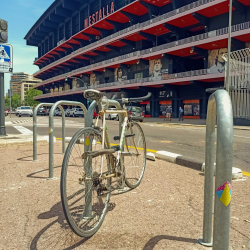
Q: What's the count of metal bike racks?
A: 4